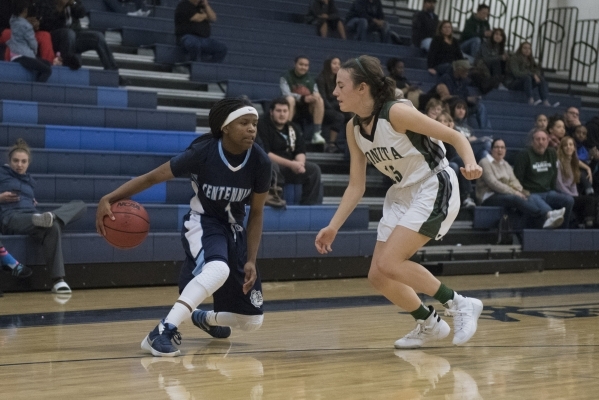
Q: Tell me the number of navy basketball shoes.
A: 2